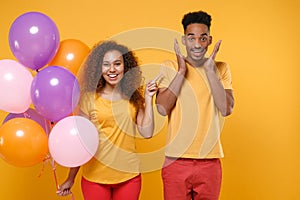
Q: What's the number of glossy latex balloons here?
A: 7